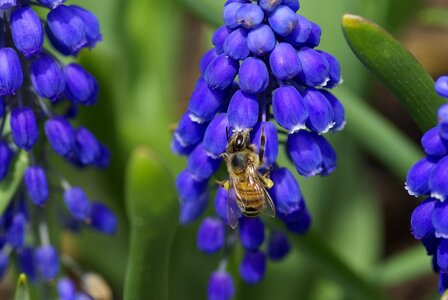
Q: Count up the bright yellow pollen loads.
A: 2